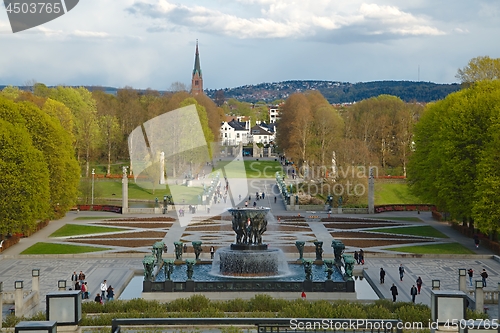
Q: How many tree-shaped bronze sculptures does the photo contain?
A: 12